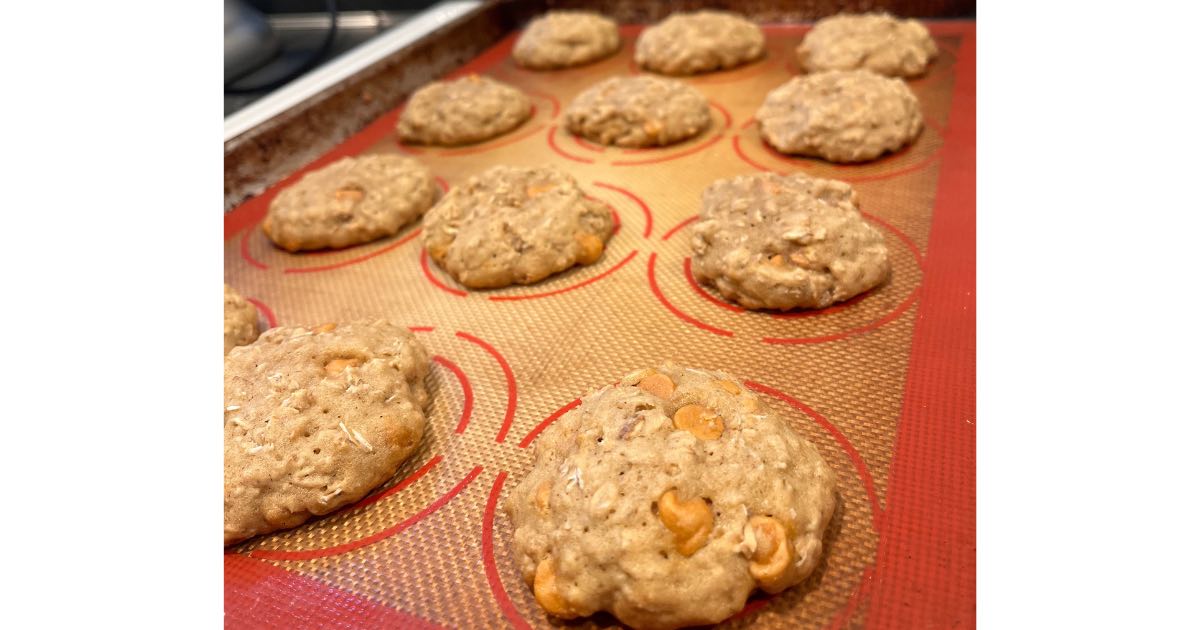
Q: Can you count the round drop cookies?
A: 12